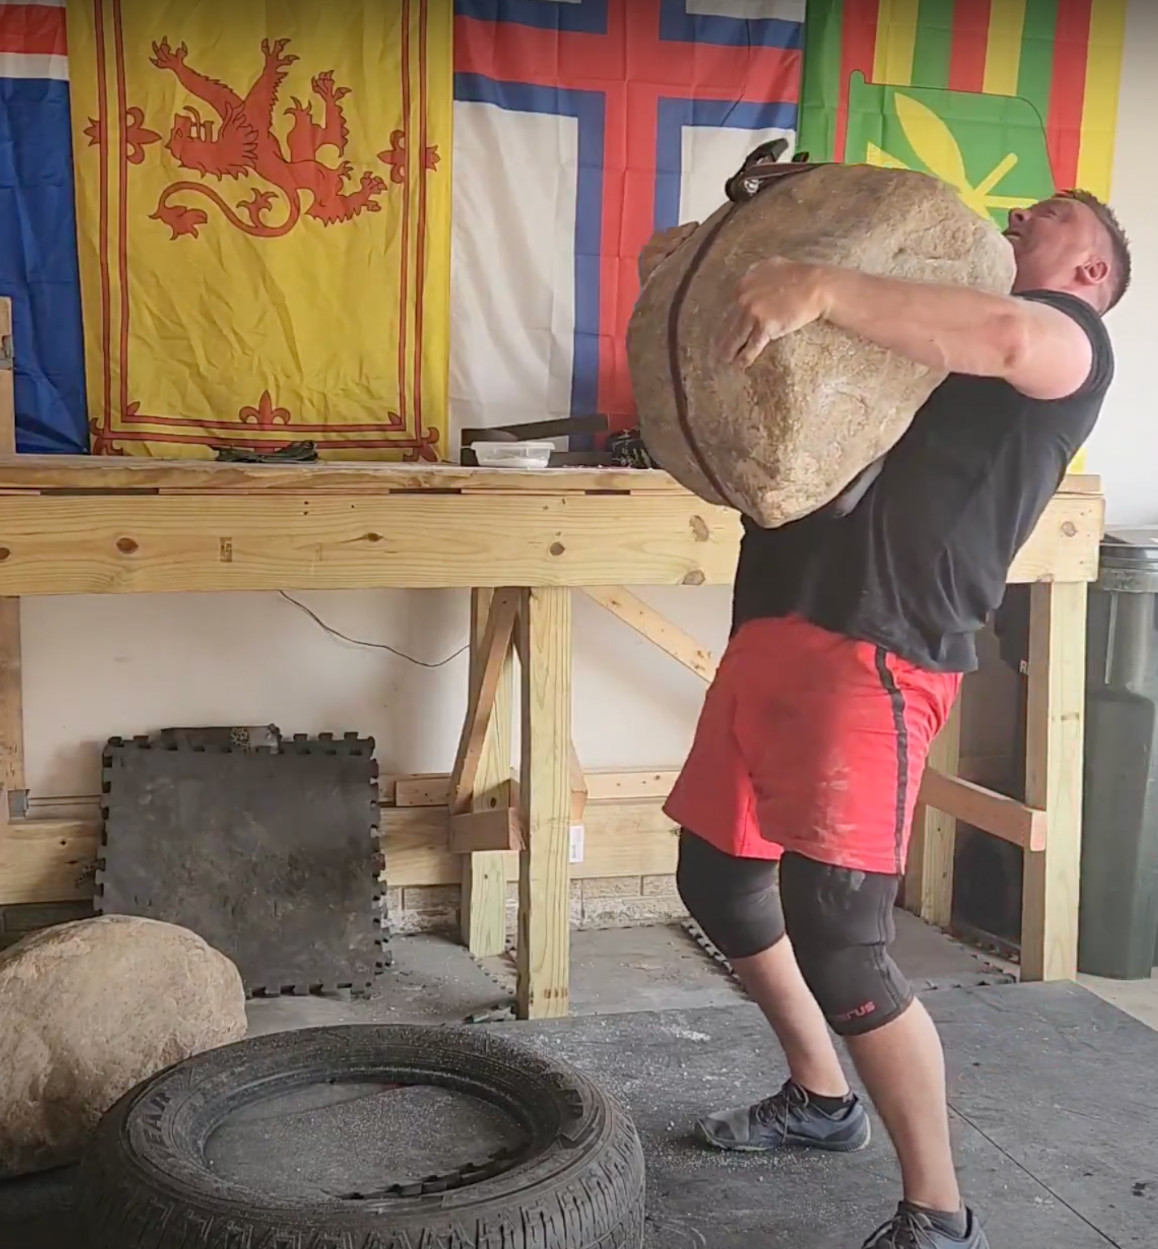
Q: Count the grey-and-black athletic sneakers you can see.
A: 2